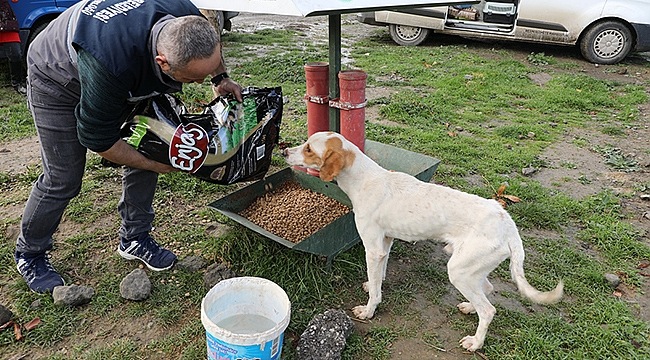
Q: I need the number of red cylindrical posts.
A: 2